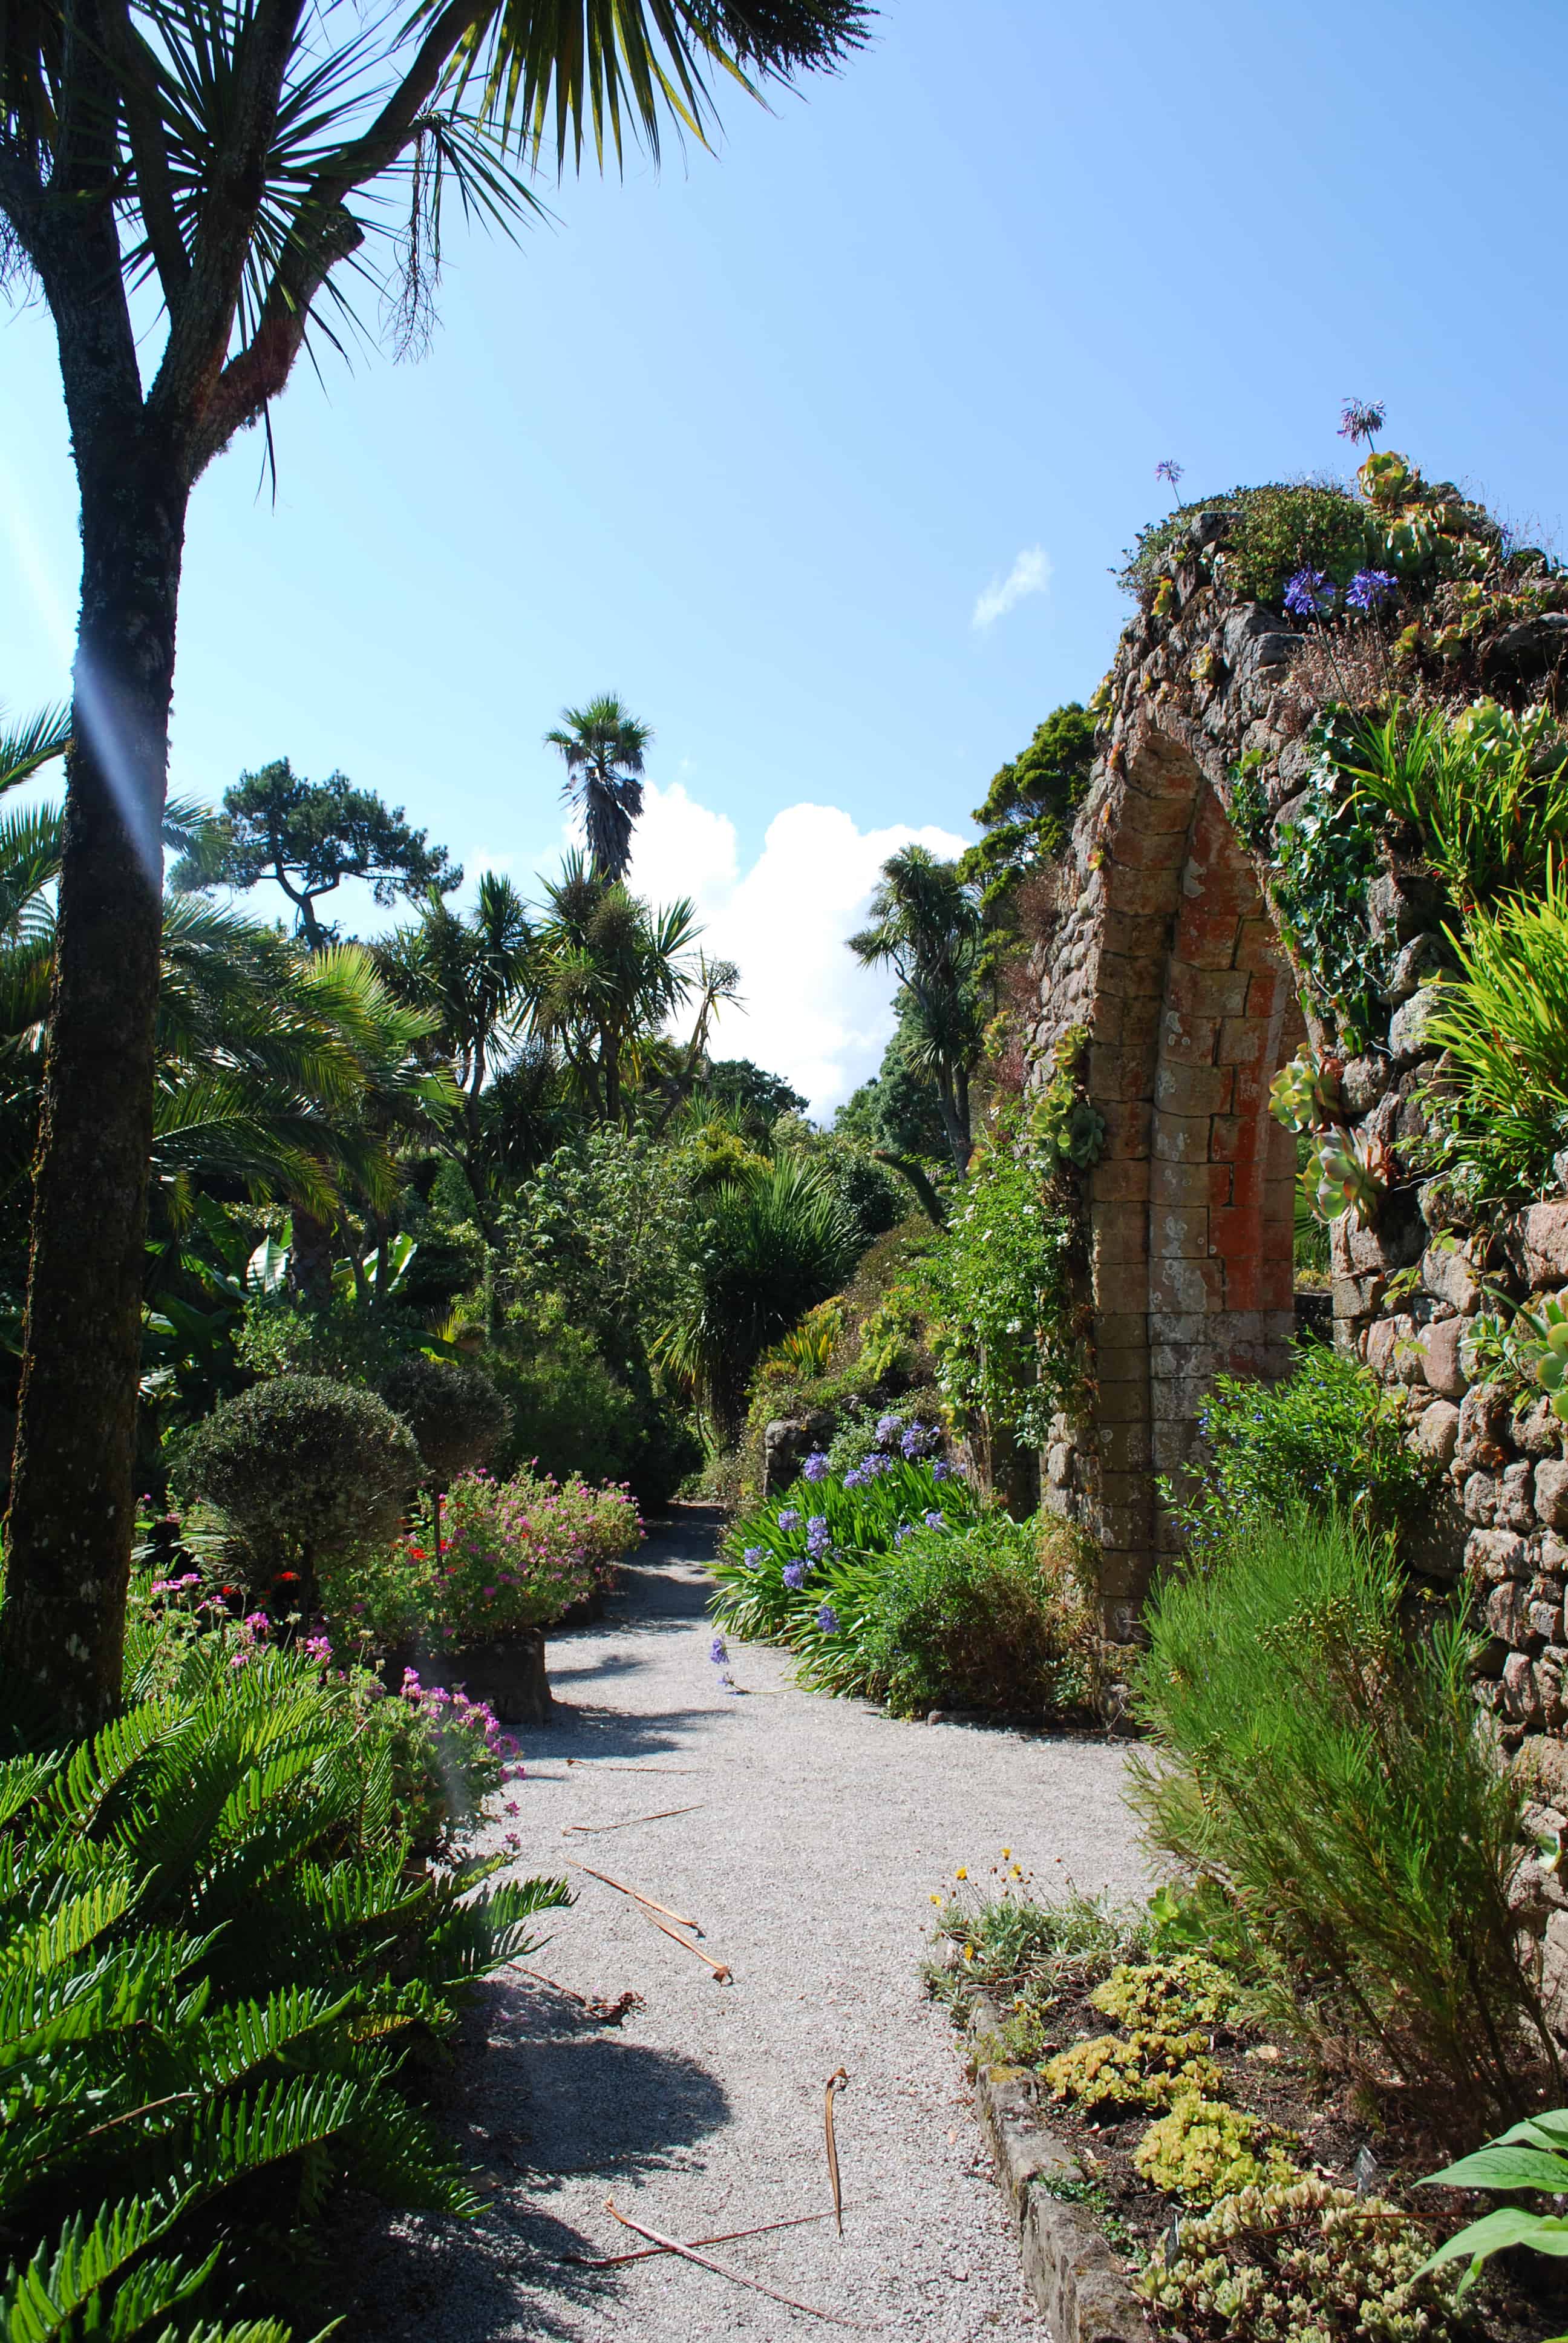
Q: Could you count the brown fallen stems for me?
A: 8